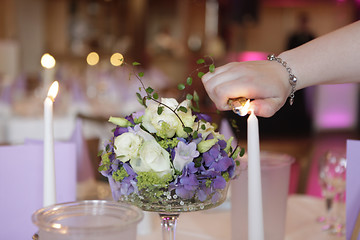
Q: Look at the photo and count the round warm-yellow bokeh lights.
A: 3